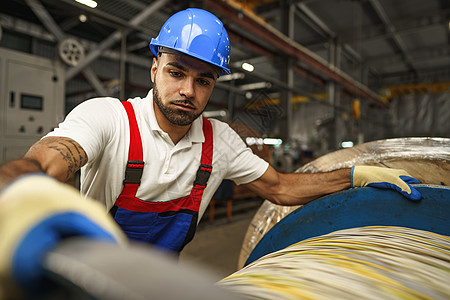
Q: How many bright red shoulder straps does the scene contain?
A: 2